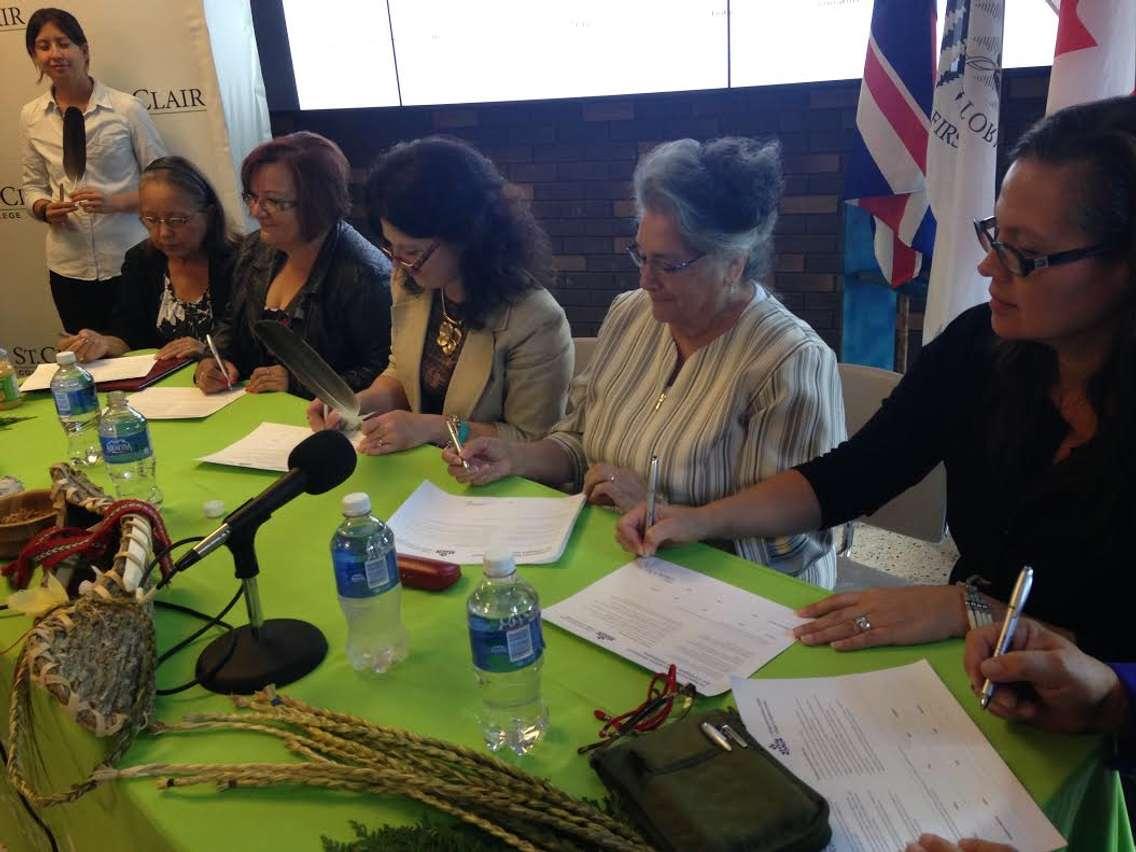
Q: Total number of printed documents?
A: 6